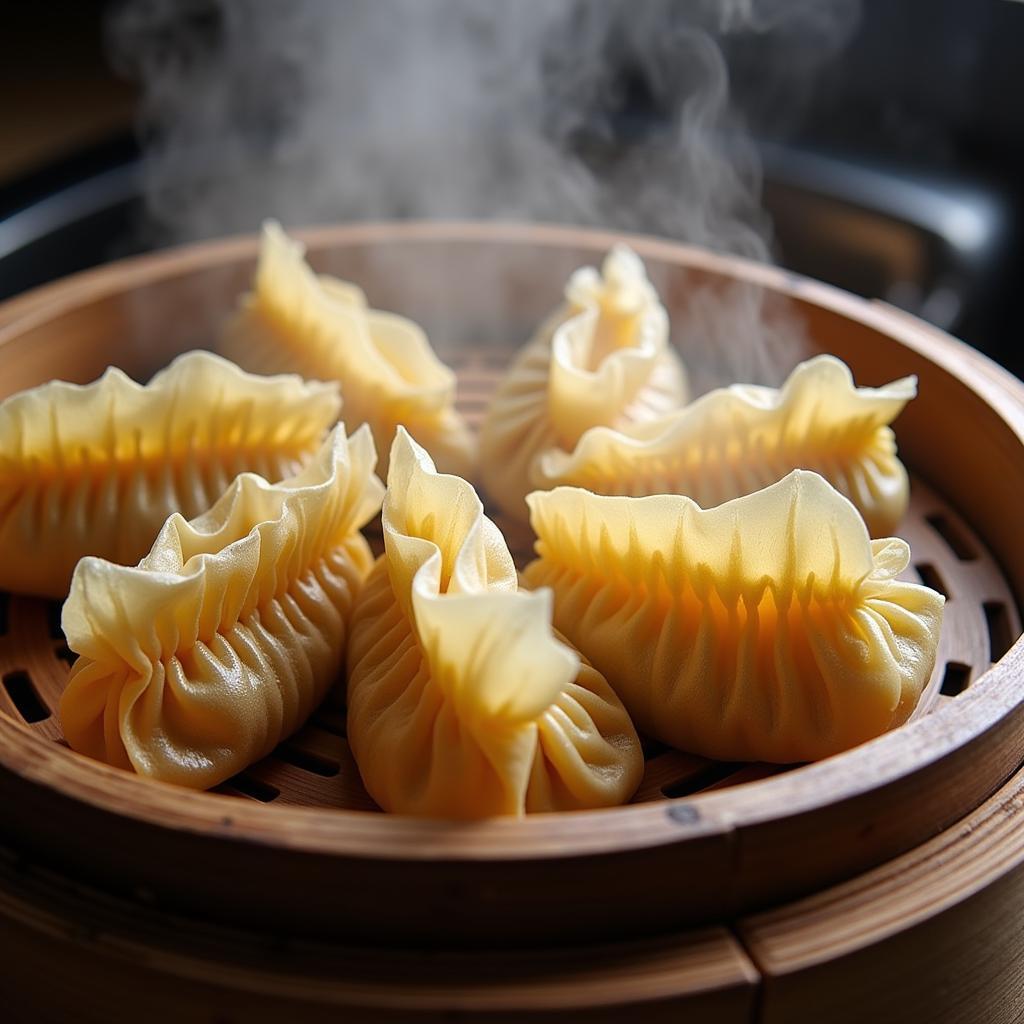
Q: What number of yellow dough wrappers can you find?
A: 7